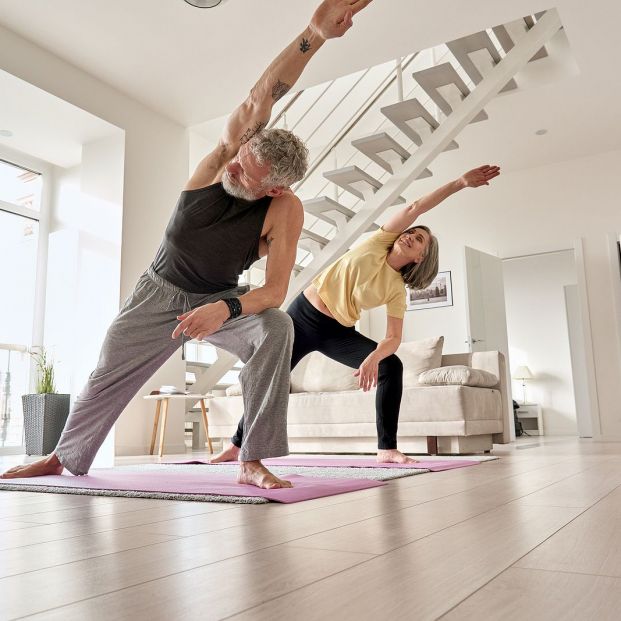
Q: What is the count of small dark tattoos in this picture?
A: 3